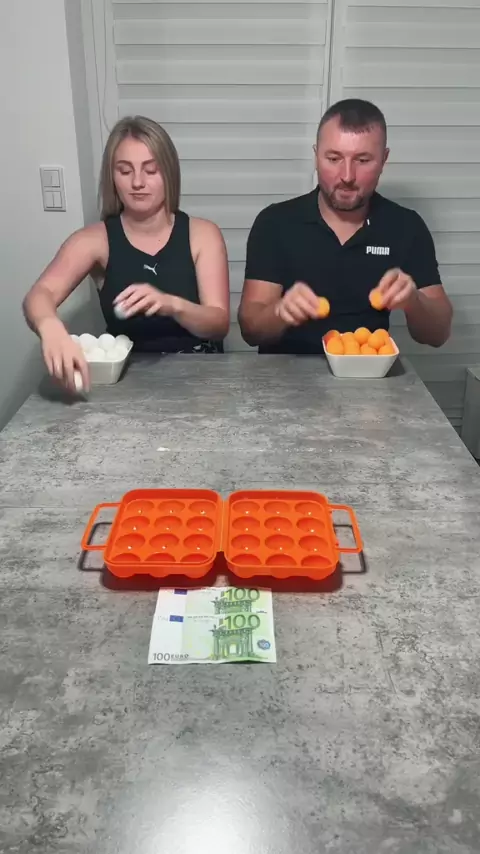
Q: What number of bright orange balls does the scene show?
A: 11